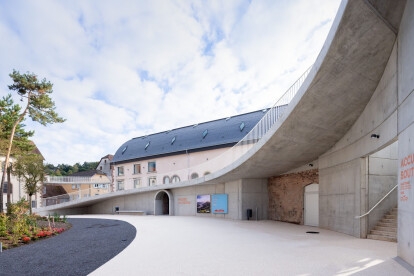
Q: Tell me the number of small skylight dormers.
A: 5